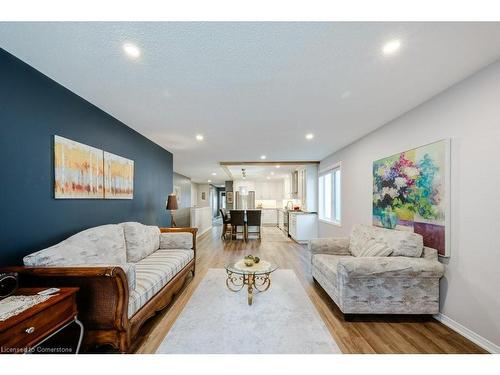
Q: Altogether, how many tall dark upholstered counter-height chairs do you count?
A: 3